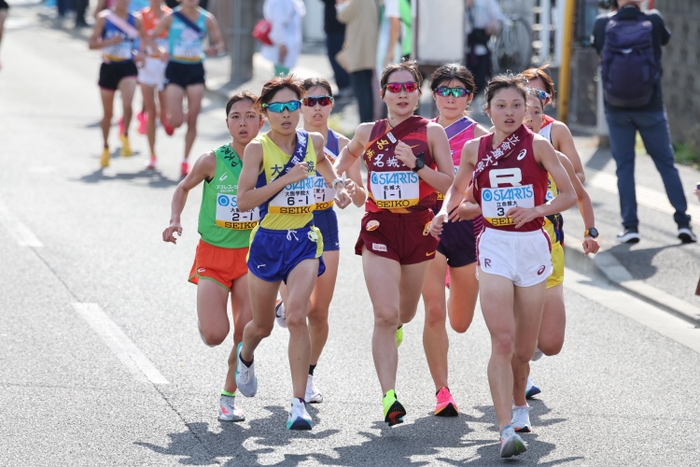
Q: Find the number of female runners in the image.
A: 11